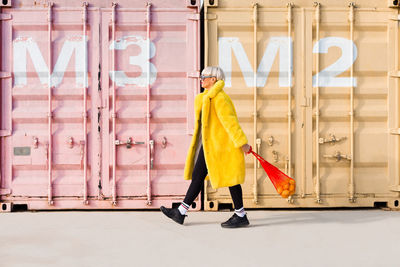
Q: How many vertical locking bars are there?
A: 8